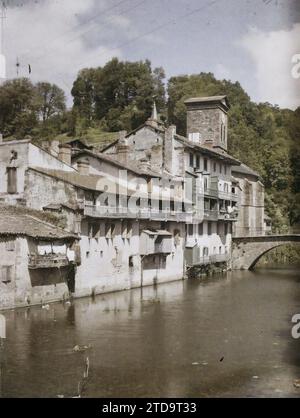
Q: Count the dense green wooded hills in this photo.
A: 1